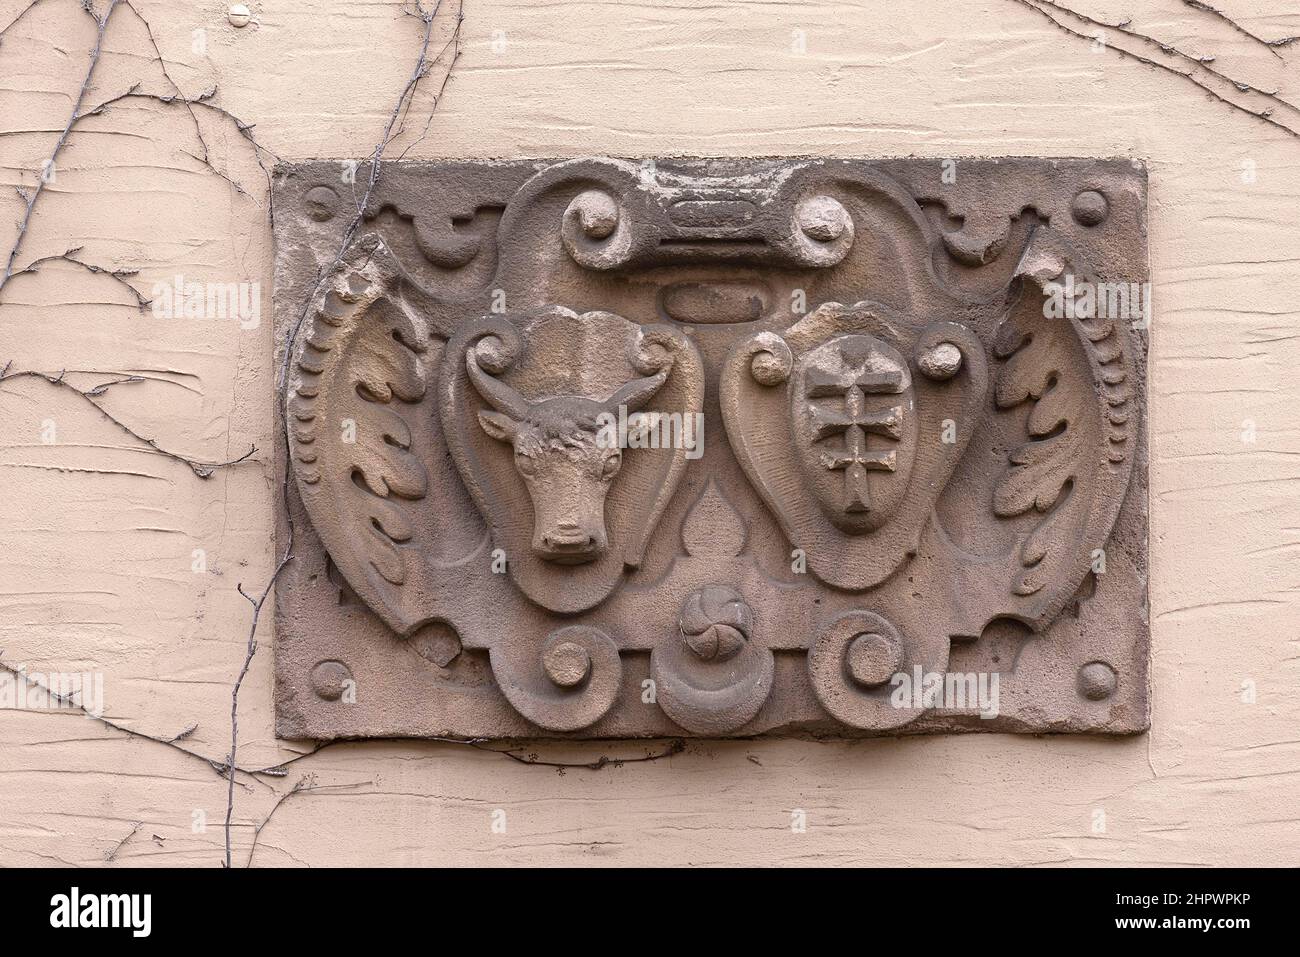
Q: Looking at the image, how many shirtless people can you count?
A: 0